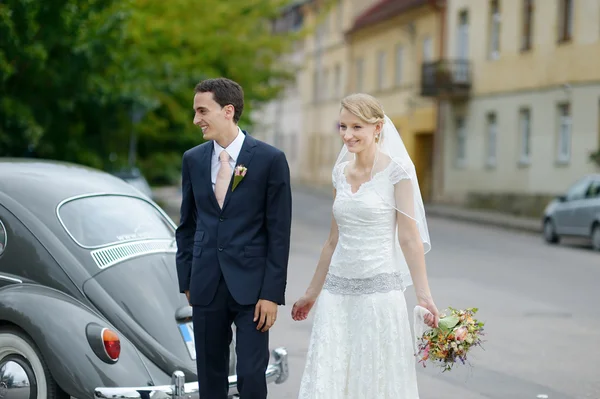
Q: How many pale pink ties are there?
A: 1